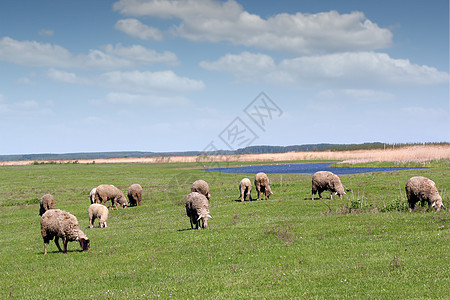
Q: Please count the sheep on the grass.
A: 12